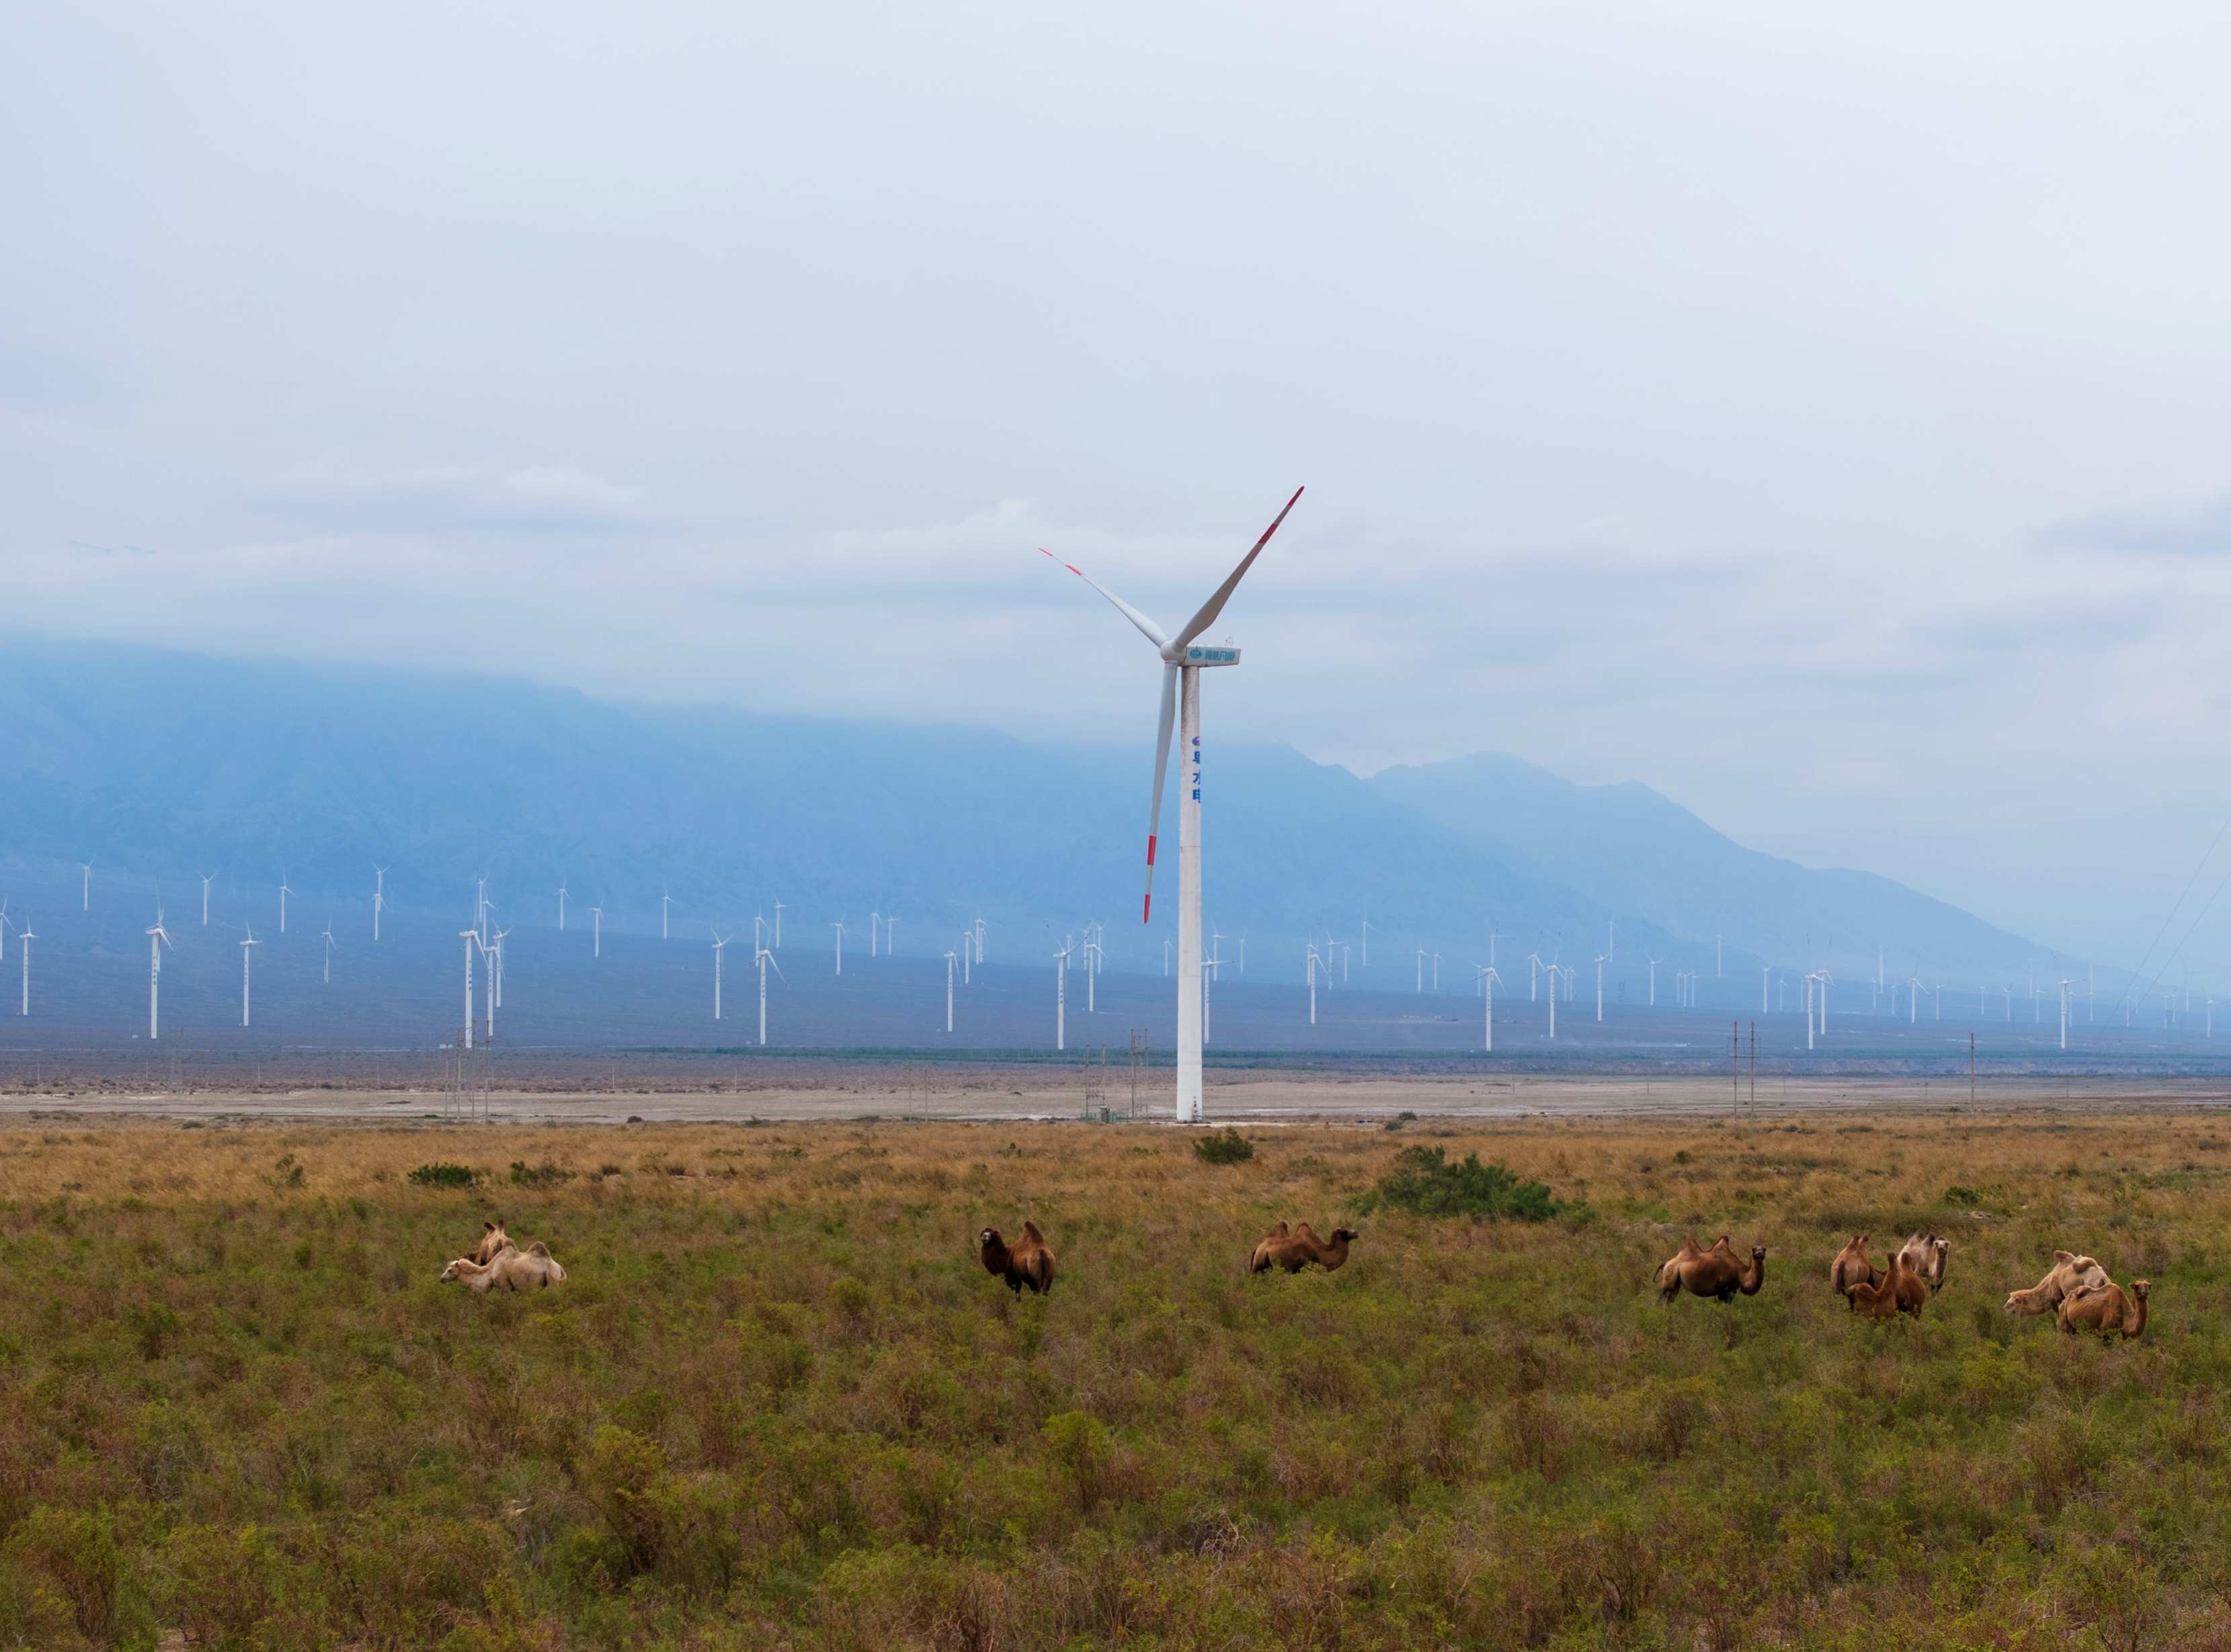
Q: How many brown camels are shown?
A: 7